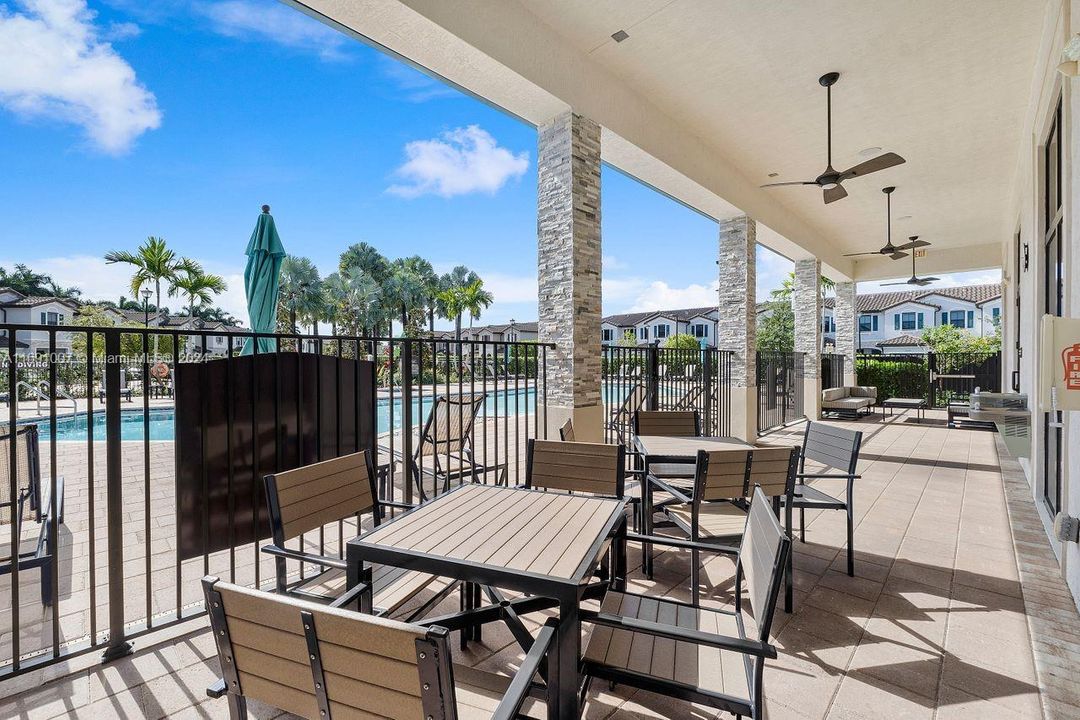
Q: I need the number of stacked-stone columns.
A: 4